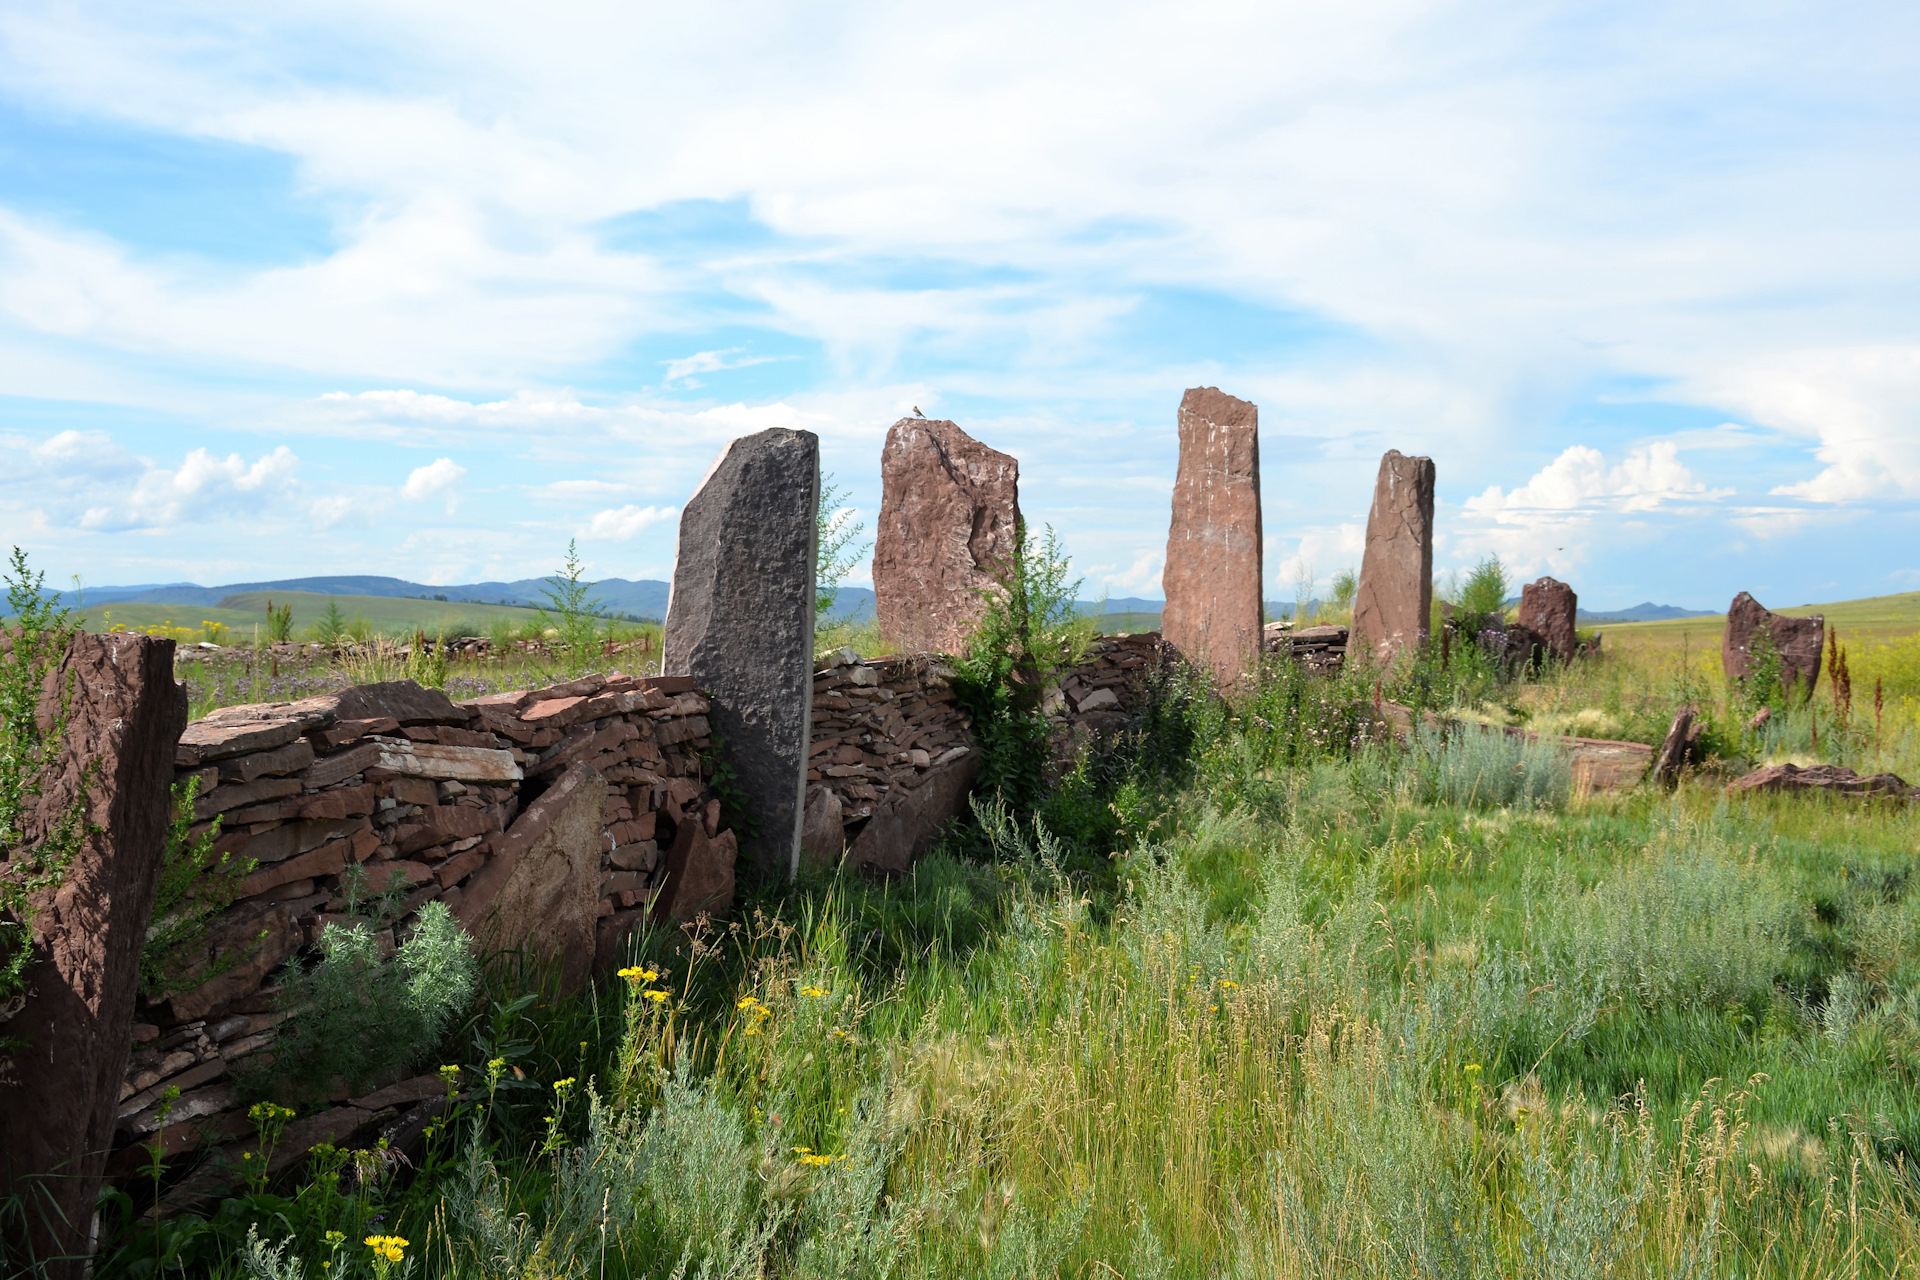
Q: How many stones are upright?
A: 7